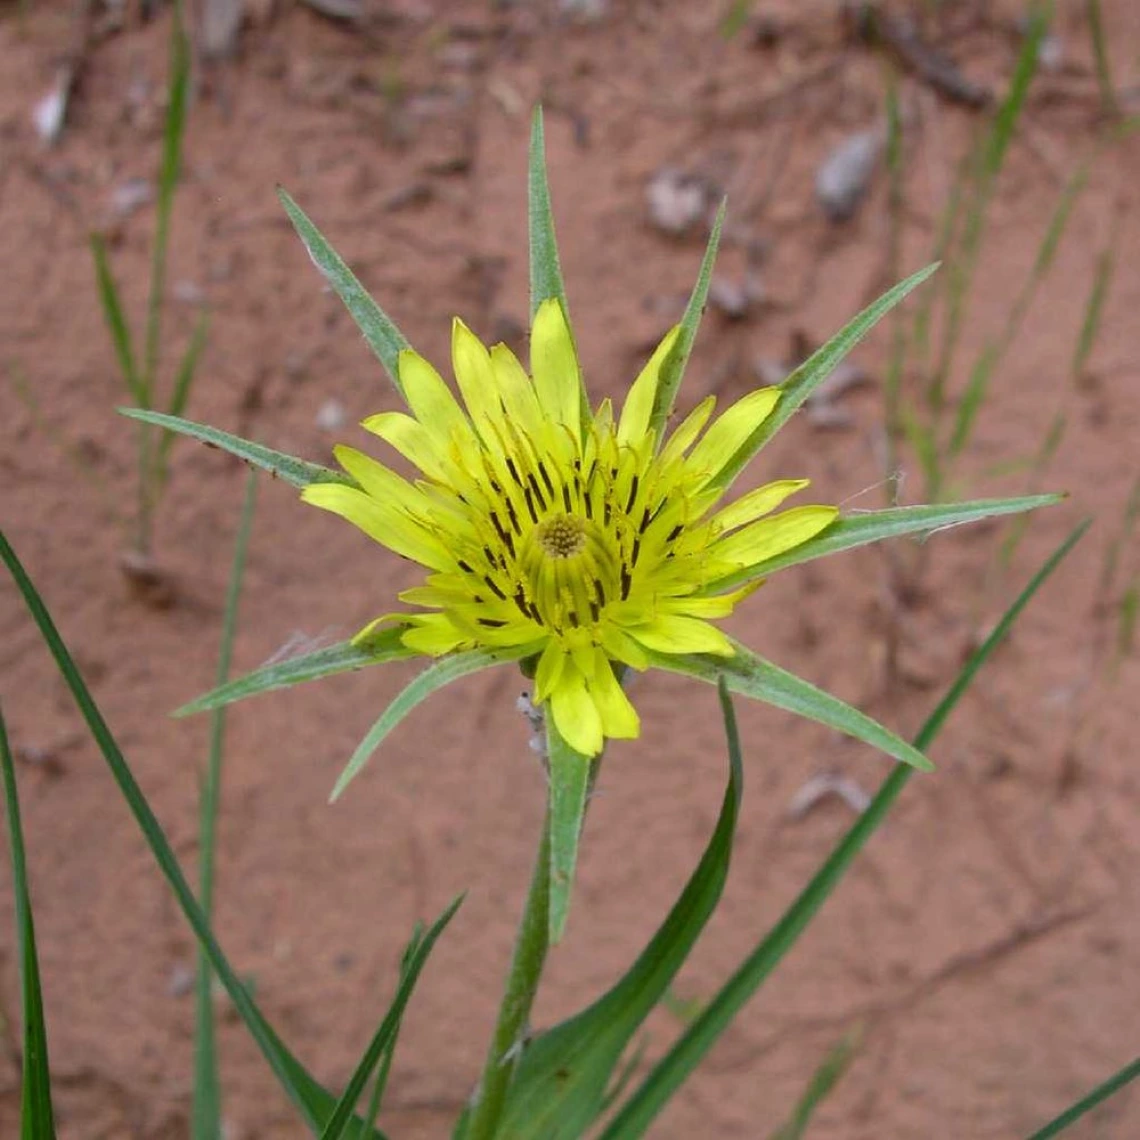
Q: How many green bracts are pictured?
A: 10